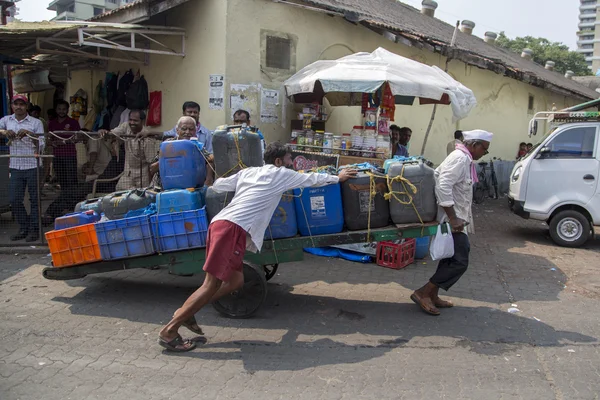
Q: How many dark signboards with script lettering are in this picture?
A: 1